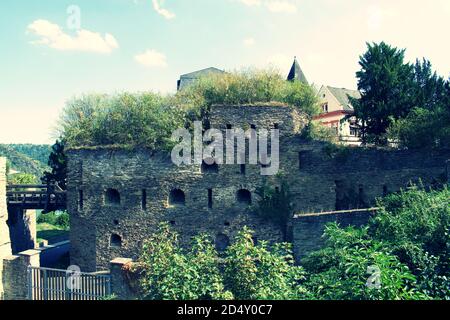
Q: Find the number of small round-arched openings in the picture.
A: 6